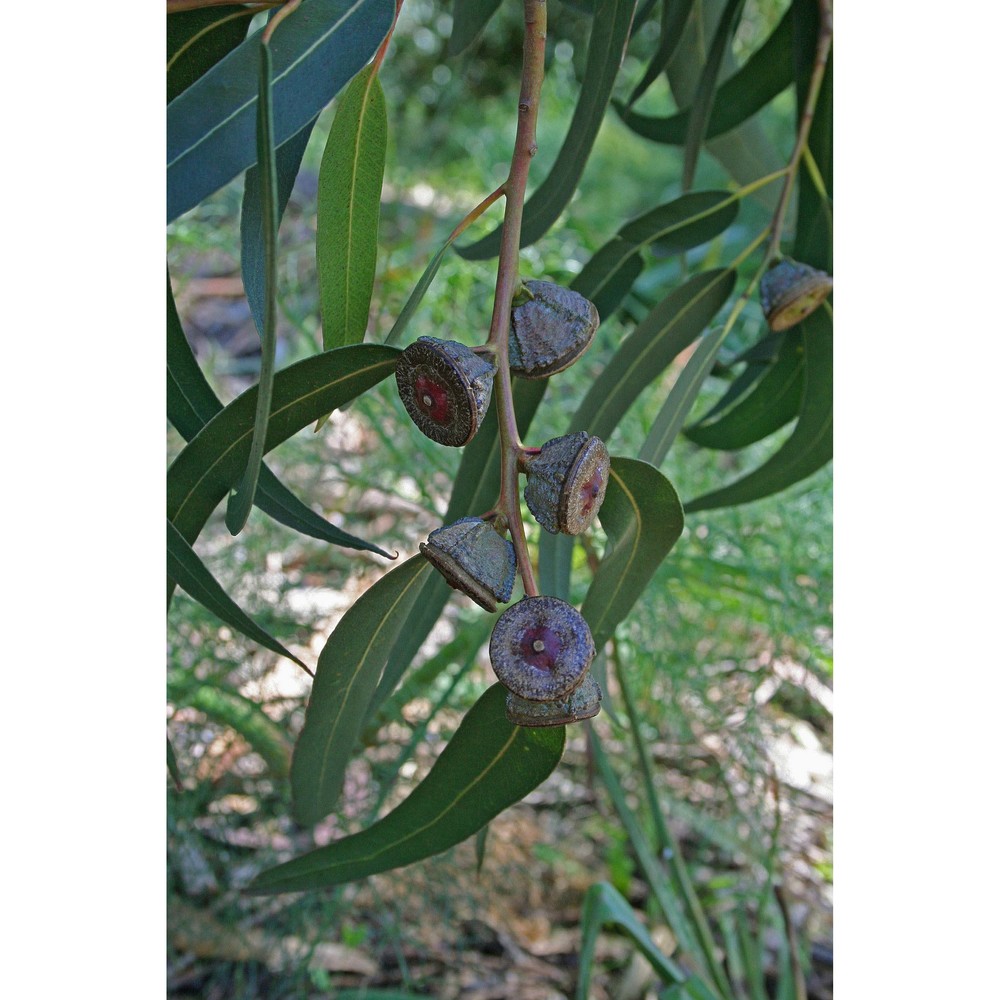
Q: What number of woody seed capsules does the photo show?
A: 7